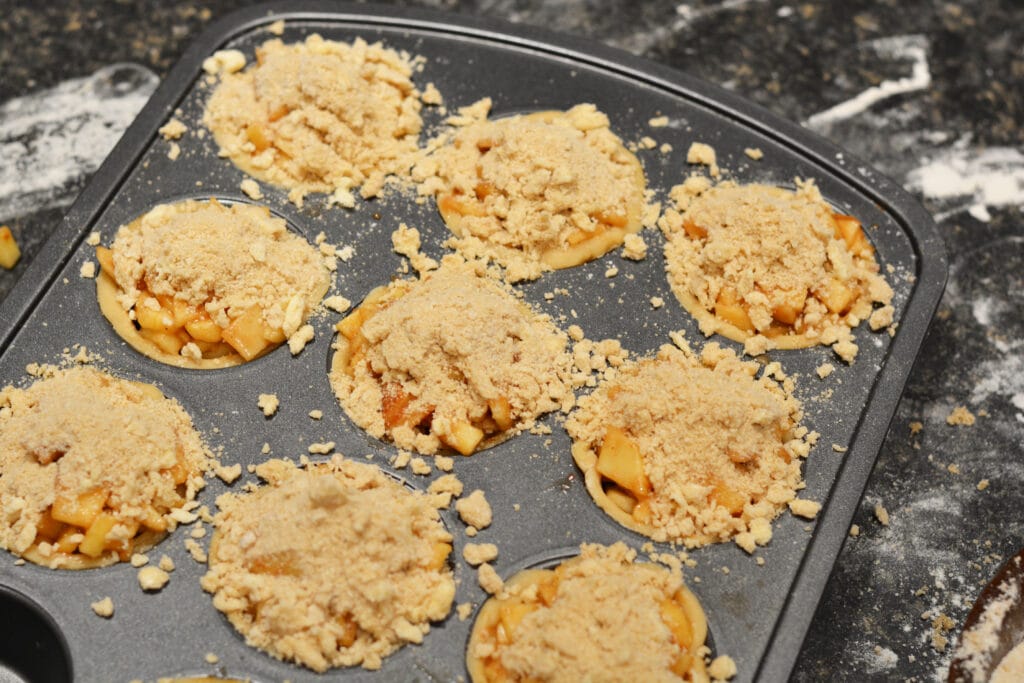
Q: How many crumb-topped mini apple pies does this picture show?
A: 9